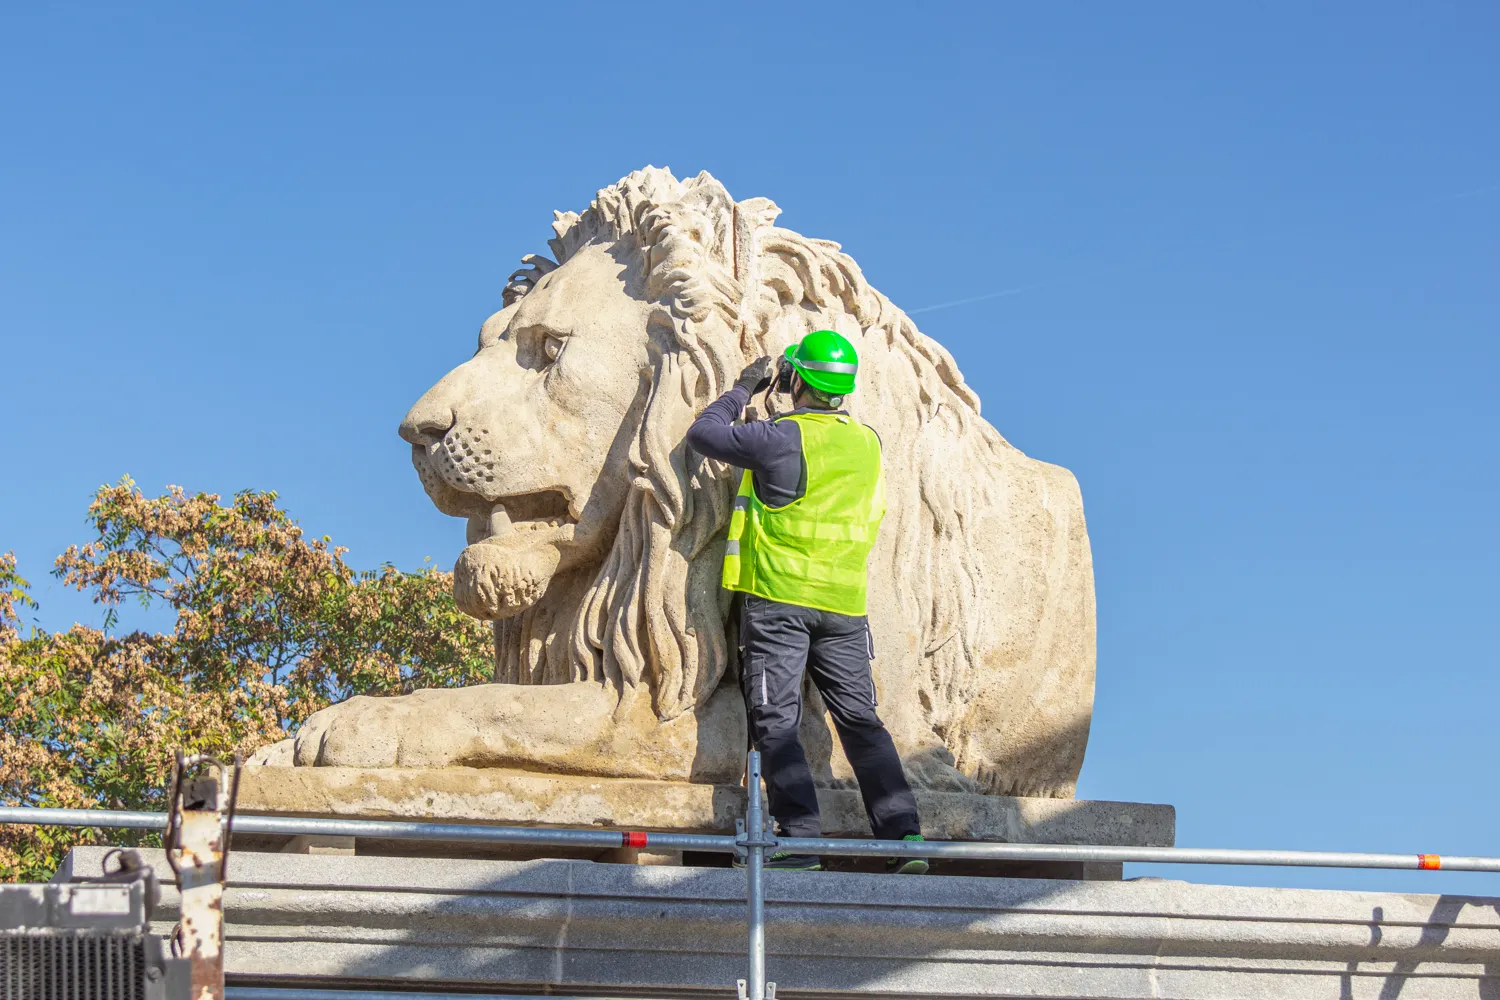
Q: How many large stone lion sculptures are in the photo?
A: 1